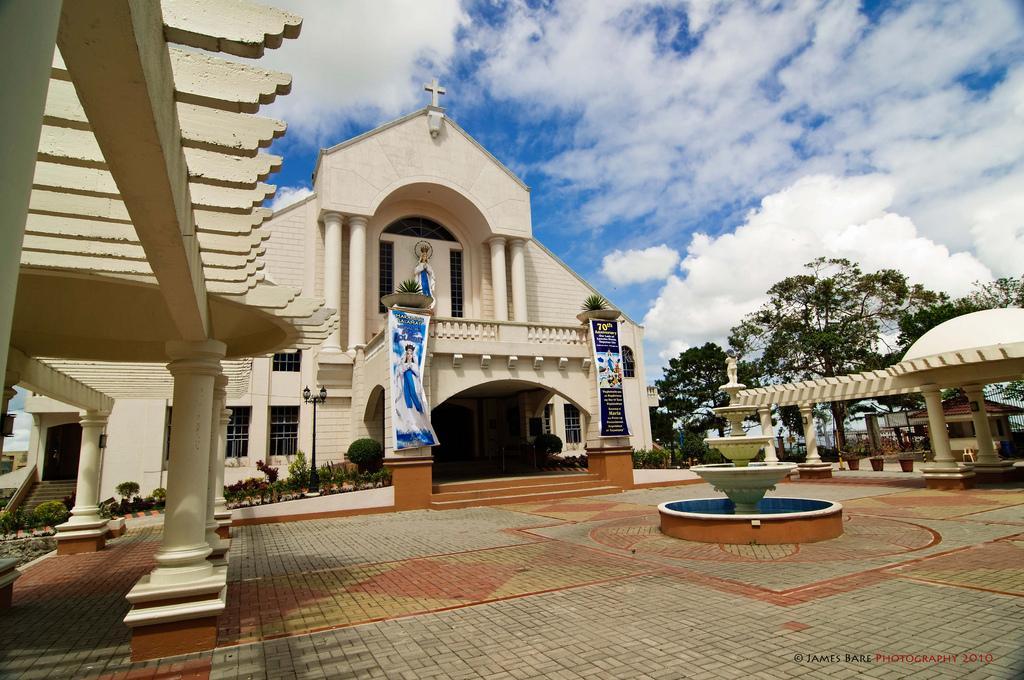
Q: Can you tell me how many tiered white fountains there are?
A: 1